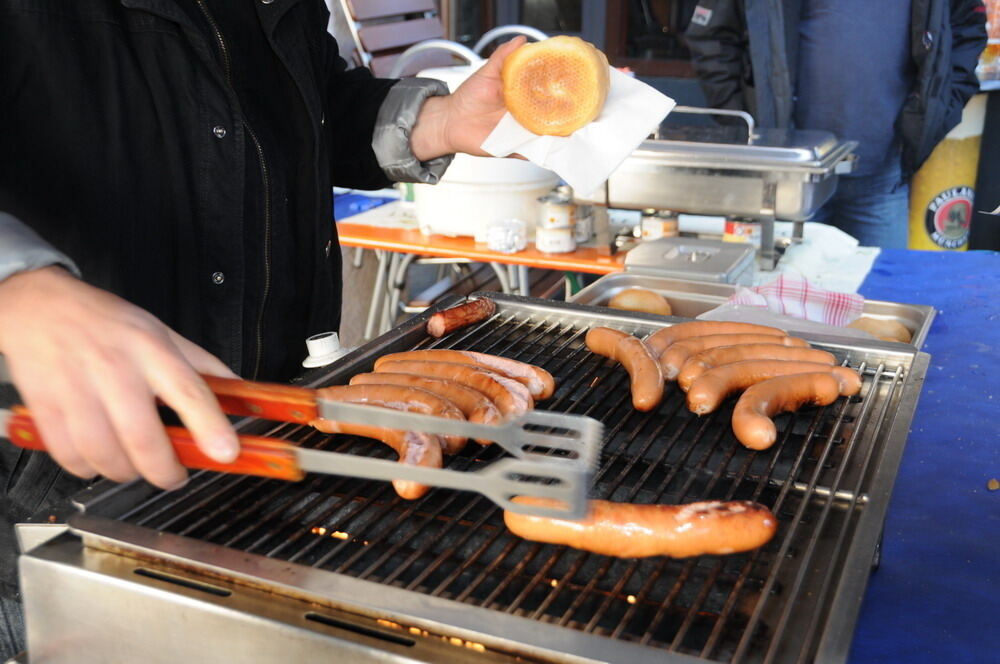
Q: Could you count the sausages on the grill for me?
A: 13